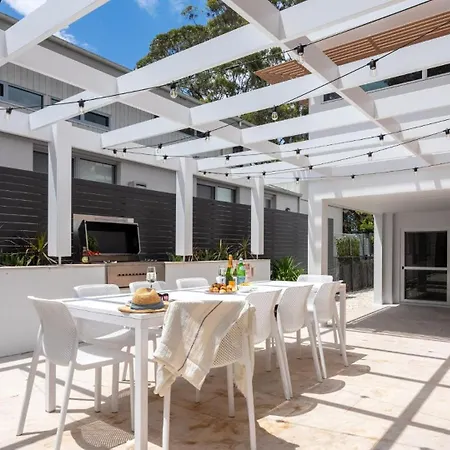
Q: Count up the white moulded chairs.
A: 9